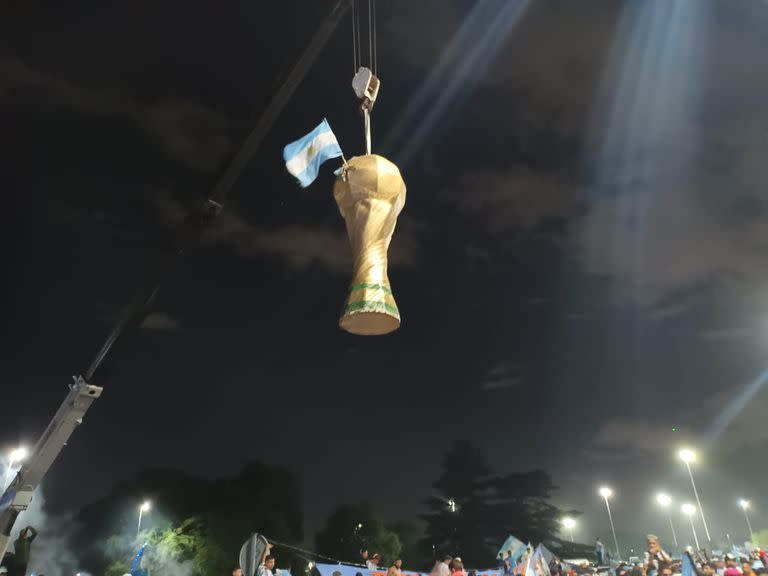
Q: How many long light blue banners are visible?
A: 1